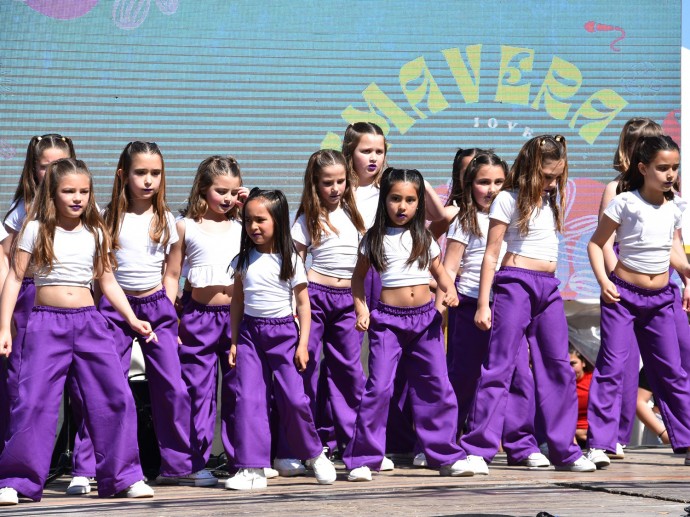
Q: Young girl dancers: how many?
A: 13